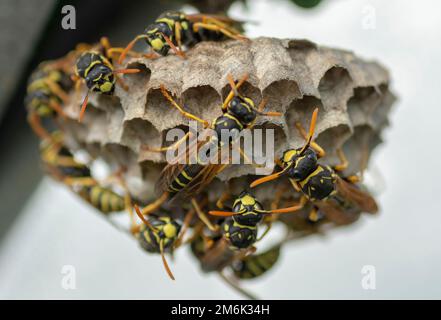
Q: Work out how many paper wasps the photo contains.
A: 9